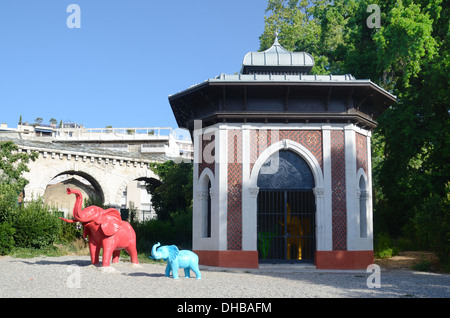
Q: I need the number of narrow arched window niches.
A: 2